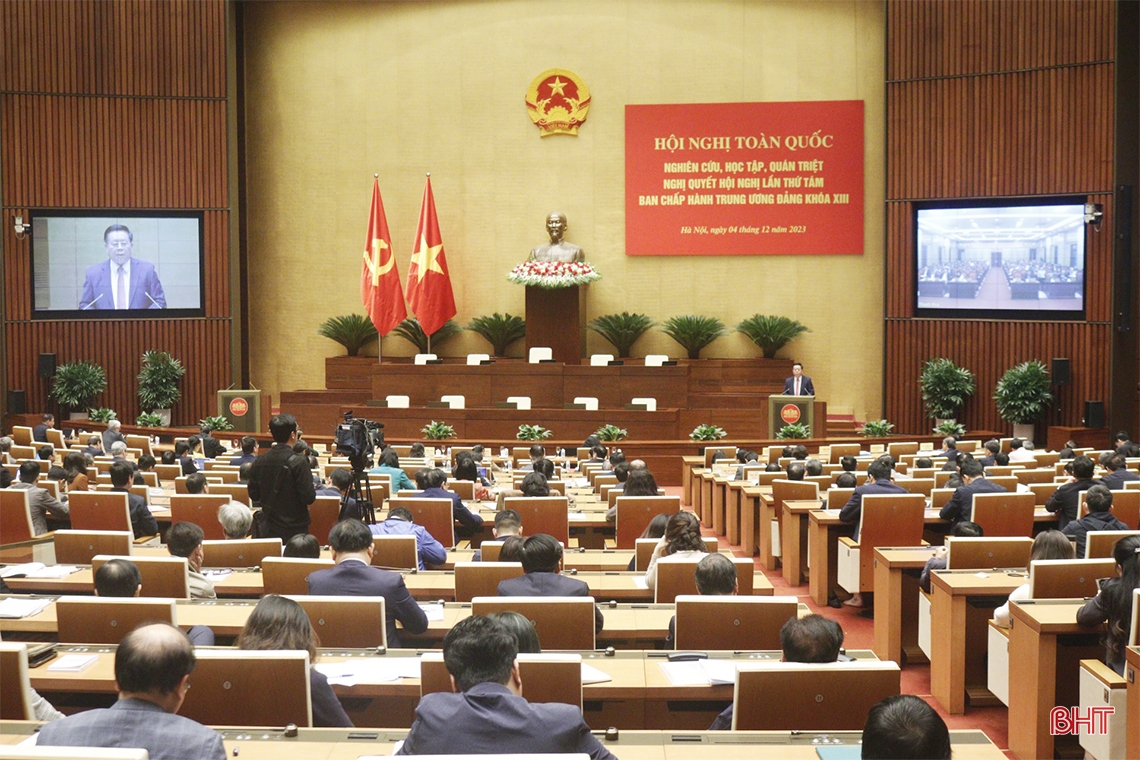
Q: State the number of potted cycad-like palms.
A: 6